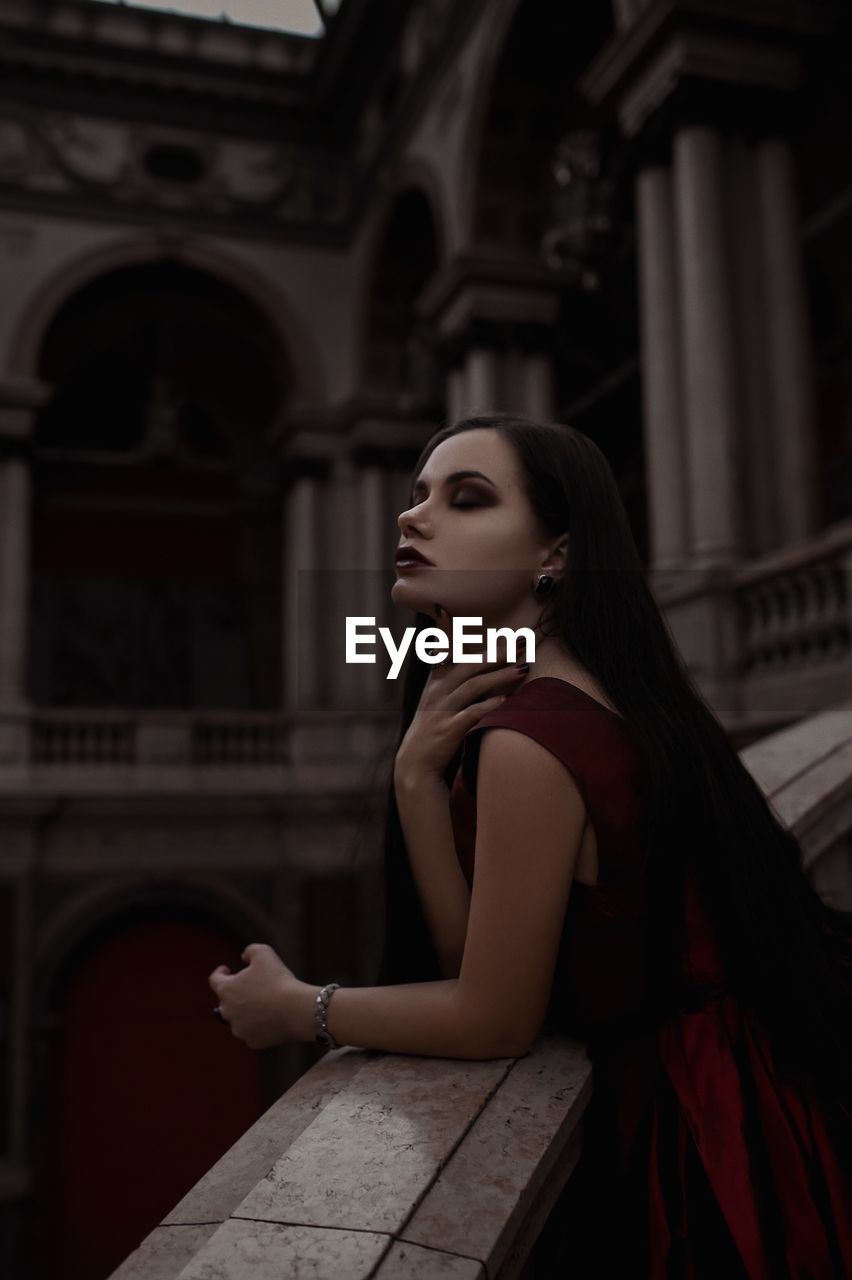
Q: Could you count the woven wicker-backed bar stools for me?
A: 0